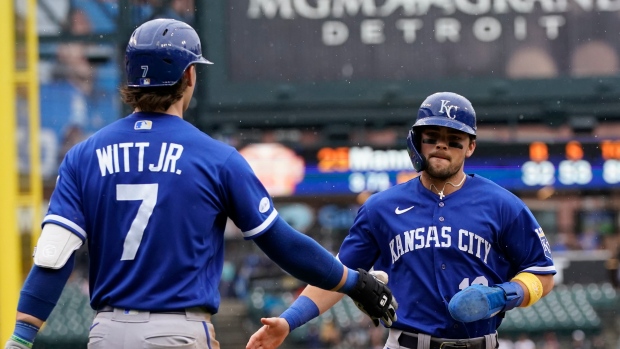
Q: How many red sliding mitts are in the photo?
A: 0